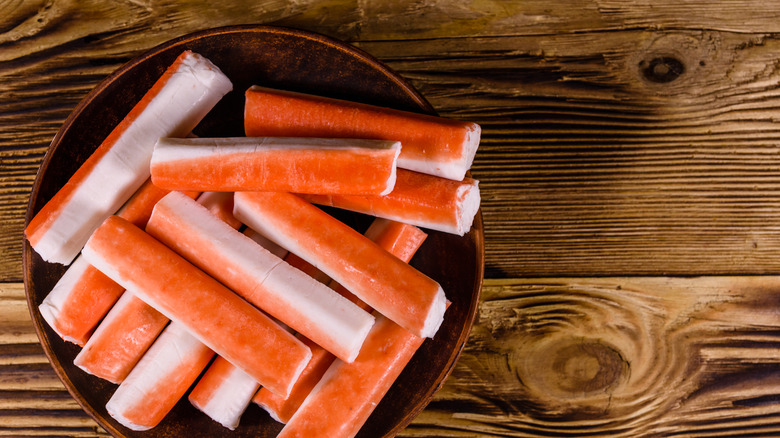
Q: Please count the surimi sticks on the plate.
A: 13